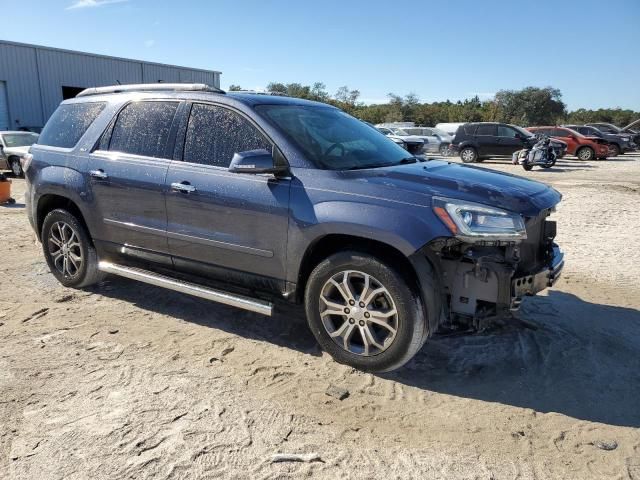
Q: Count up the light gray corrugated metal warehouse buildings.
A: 1